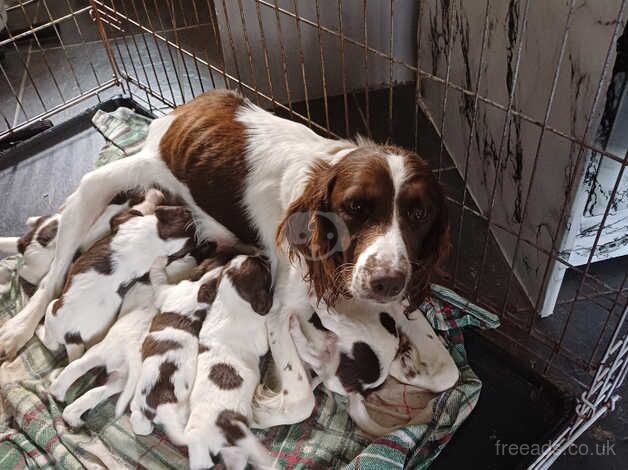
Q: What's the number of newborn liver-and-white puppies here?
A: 6